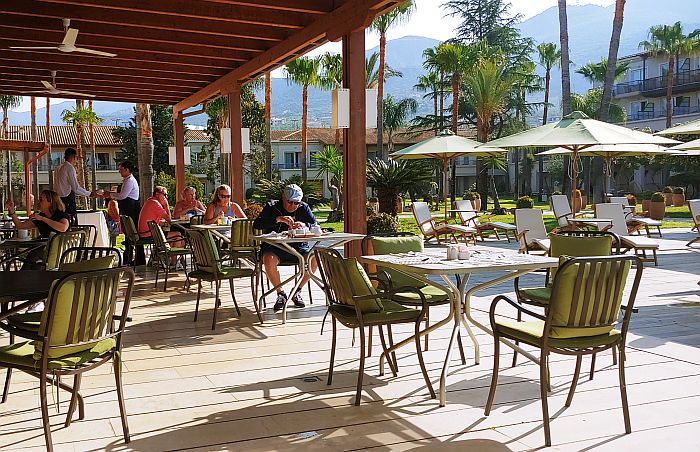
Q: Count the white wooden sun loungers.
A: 7